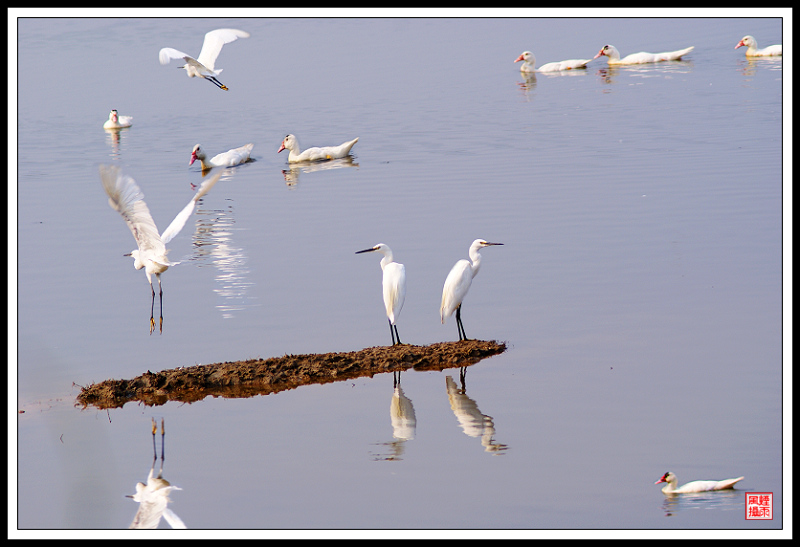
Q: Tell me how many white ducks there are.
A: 7